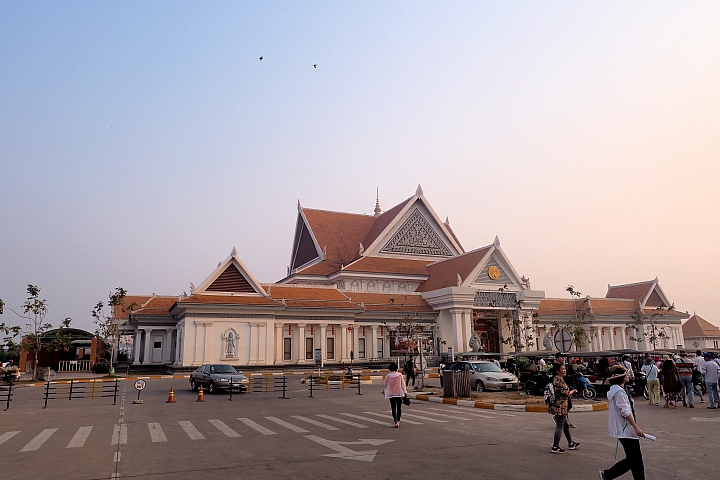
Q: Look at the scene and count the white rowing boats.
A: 0